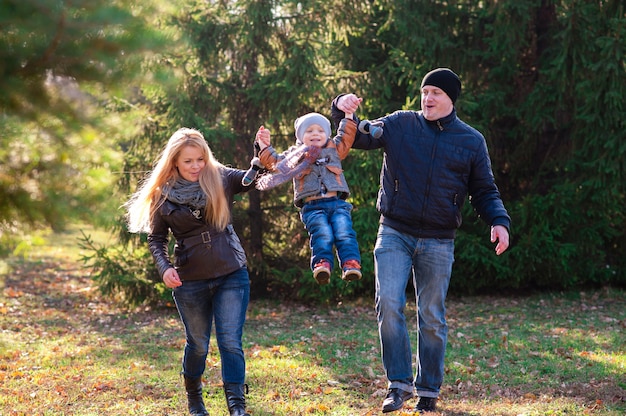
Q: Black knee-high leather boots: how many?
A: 2